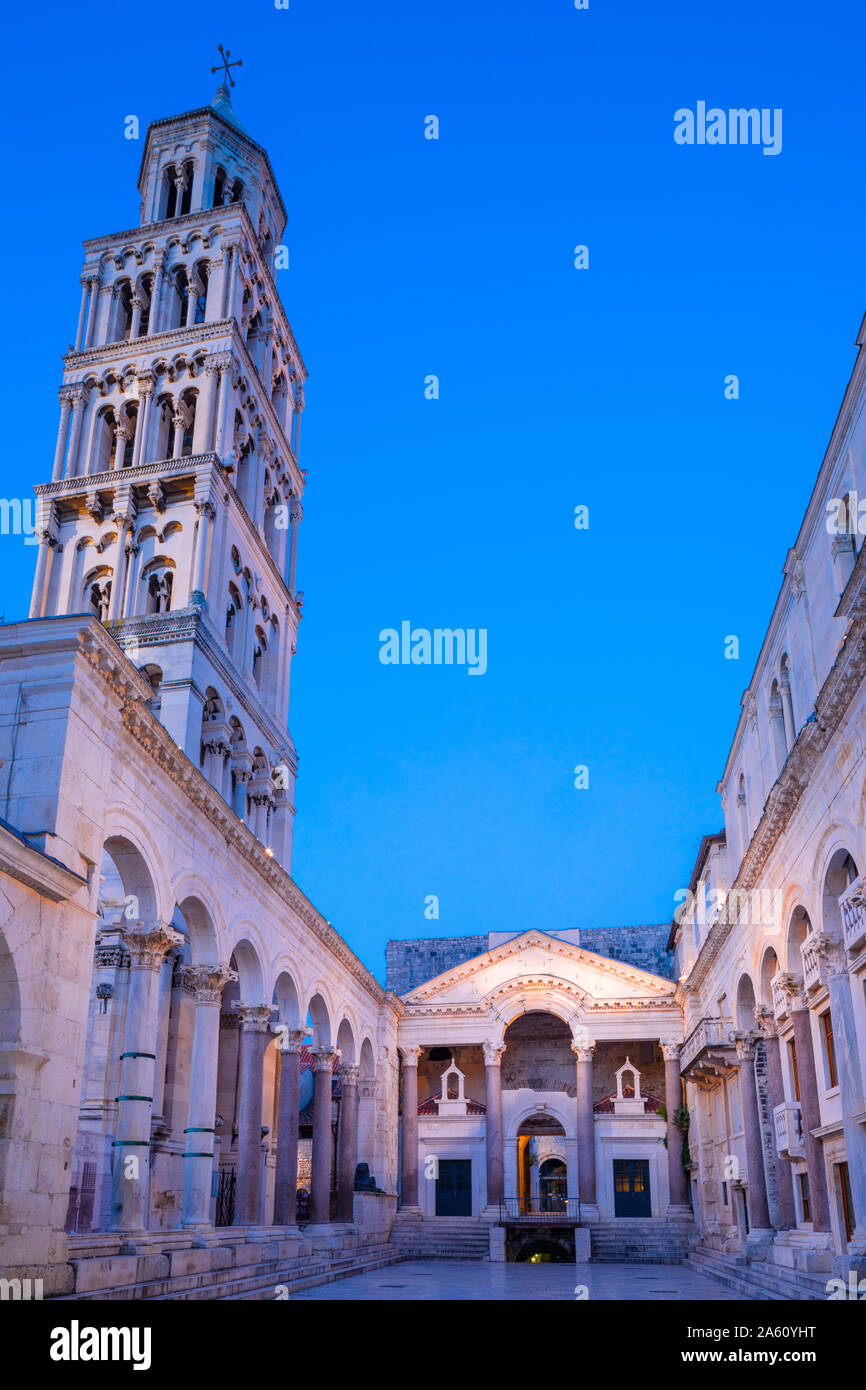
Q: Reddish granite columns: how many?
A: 11